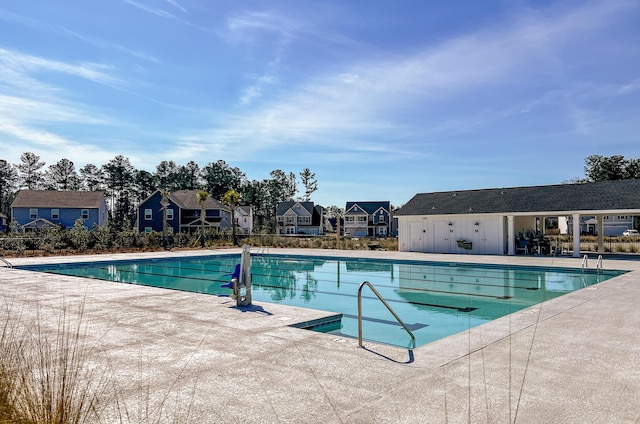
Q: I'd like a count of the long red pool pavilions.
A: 0